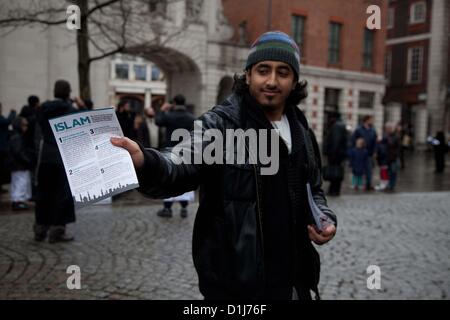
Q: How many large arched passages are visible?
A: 1